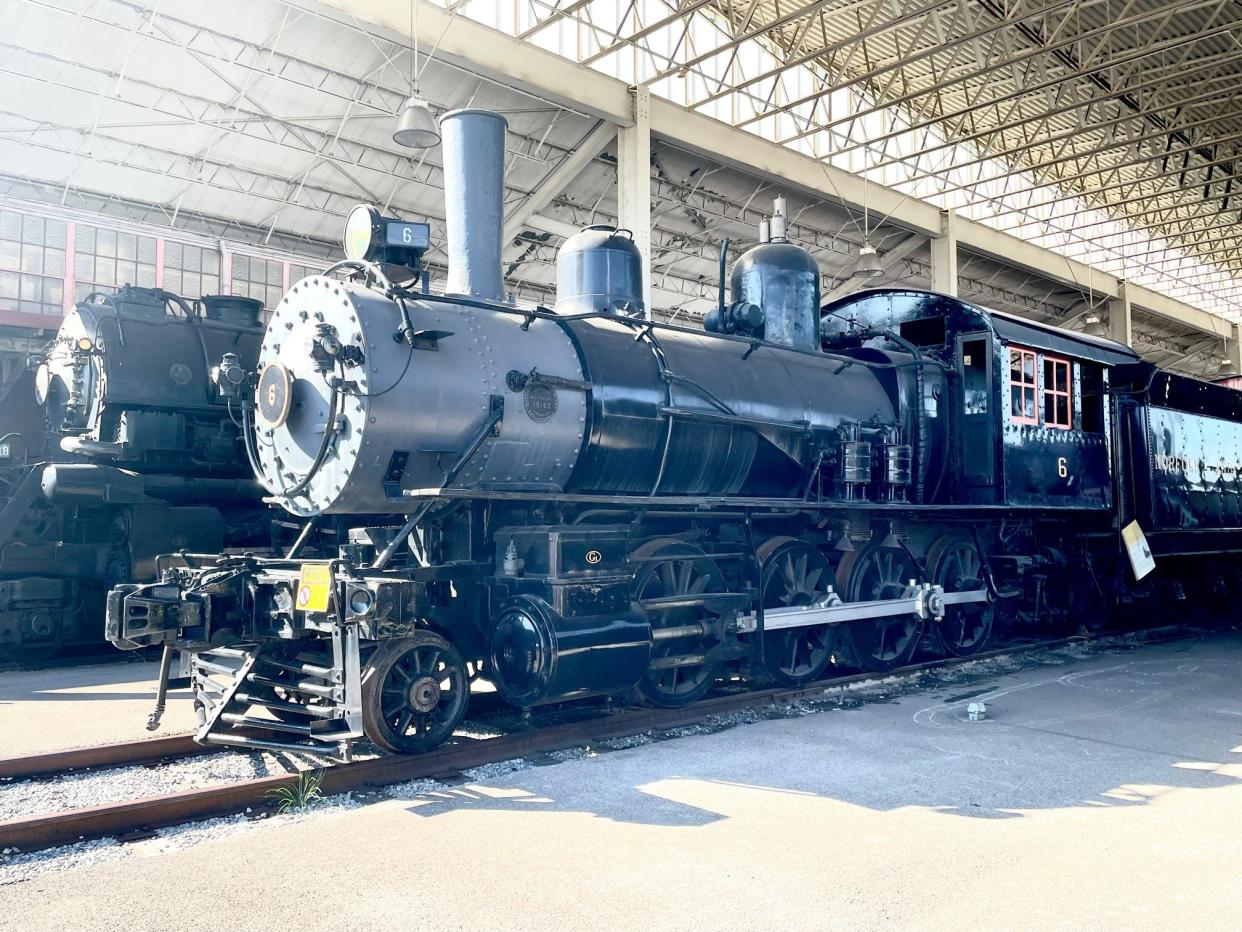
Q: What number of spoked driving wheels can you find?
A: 4